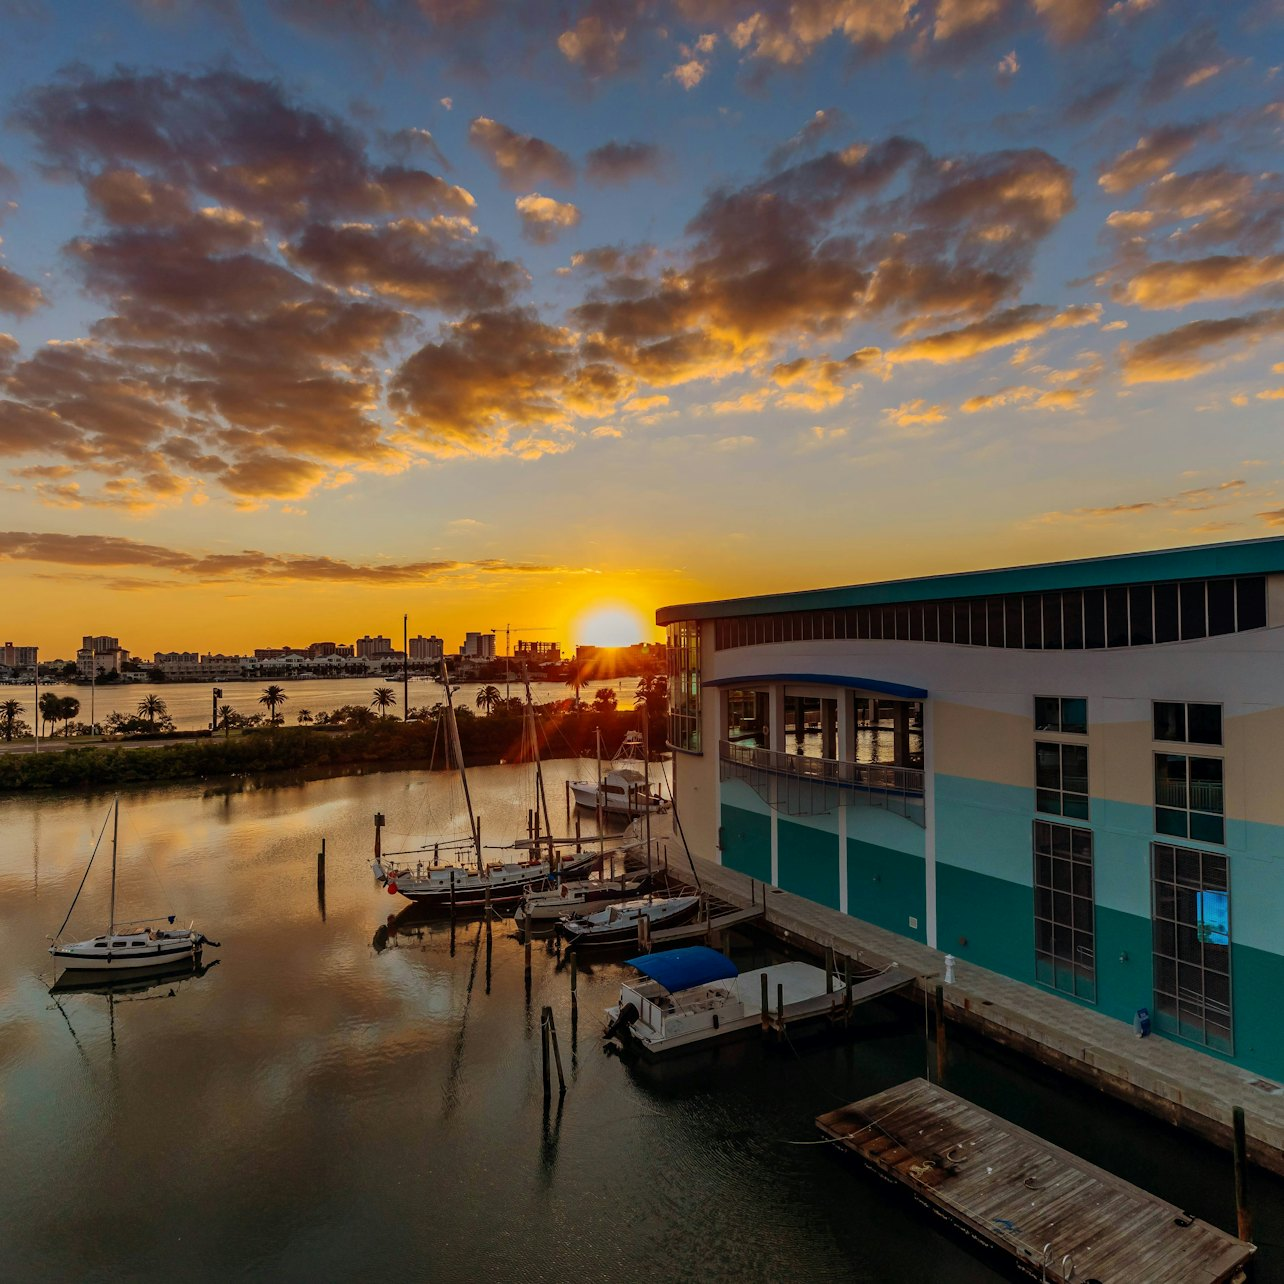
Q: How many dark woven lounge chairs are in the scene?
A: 0